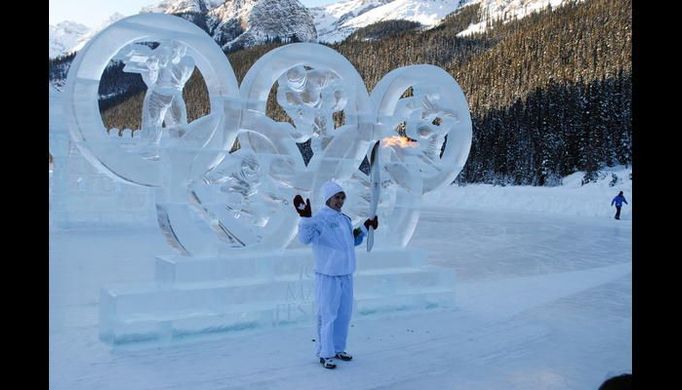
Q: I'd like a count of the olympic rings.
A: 5